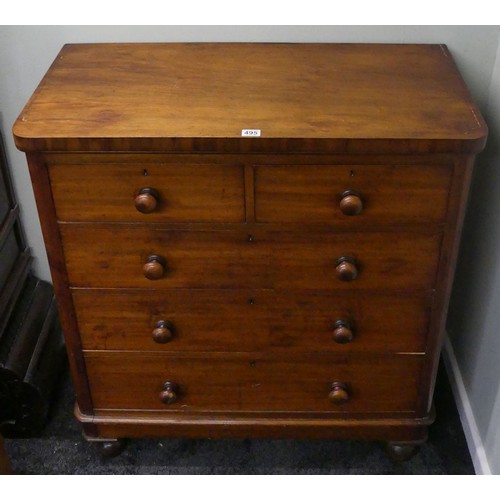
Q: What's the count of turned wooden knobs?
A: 8